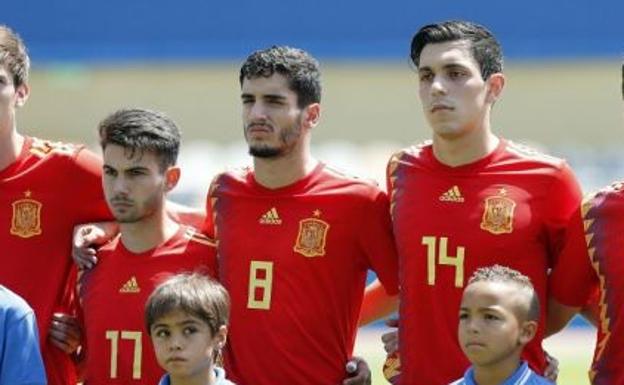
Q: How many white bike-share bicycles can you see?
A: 0